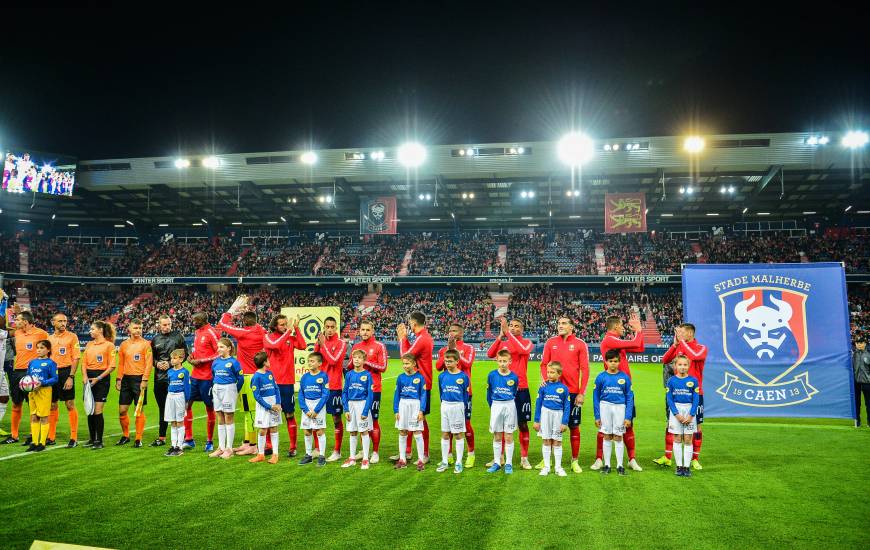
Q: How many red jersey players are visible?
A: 11